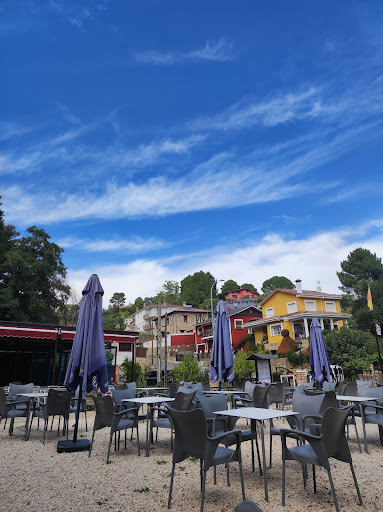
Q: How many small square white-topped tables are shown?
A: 6